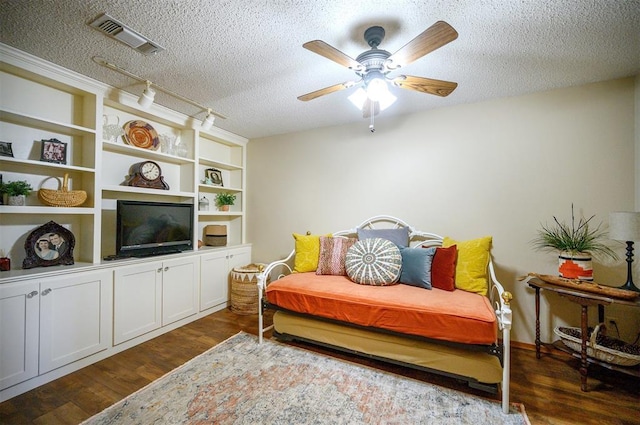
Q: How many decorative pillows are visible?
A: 7